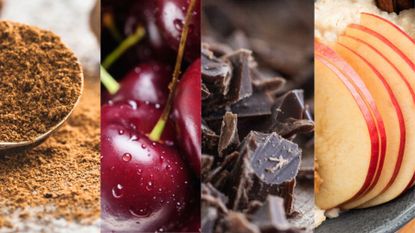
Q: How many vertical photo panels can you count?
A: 4